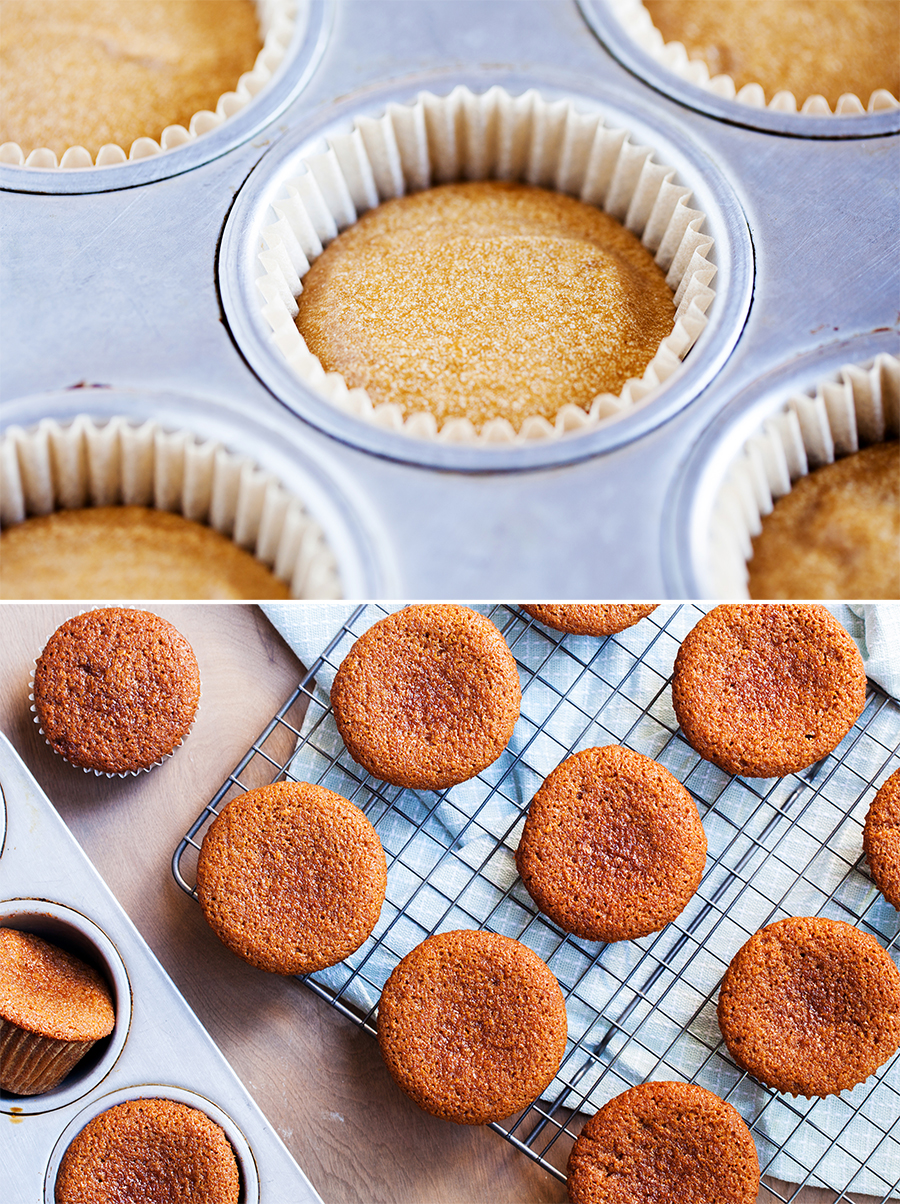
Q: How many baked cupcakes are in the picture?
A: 12